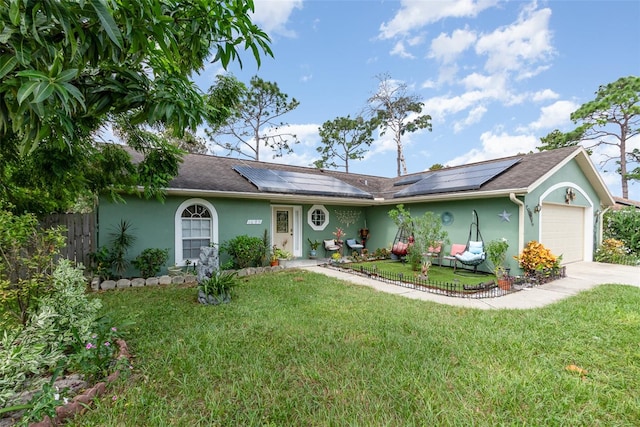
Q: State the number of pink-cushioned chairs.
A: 2